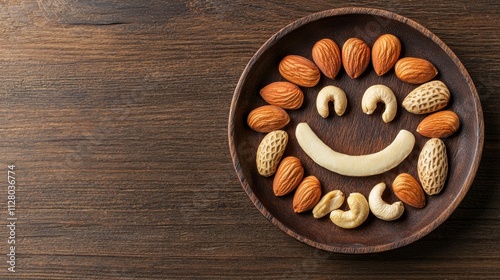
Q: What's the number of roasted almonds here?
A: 11